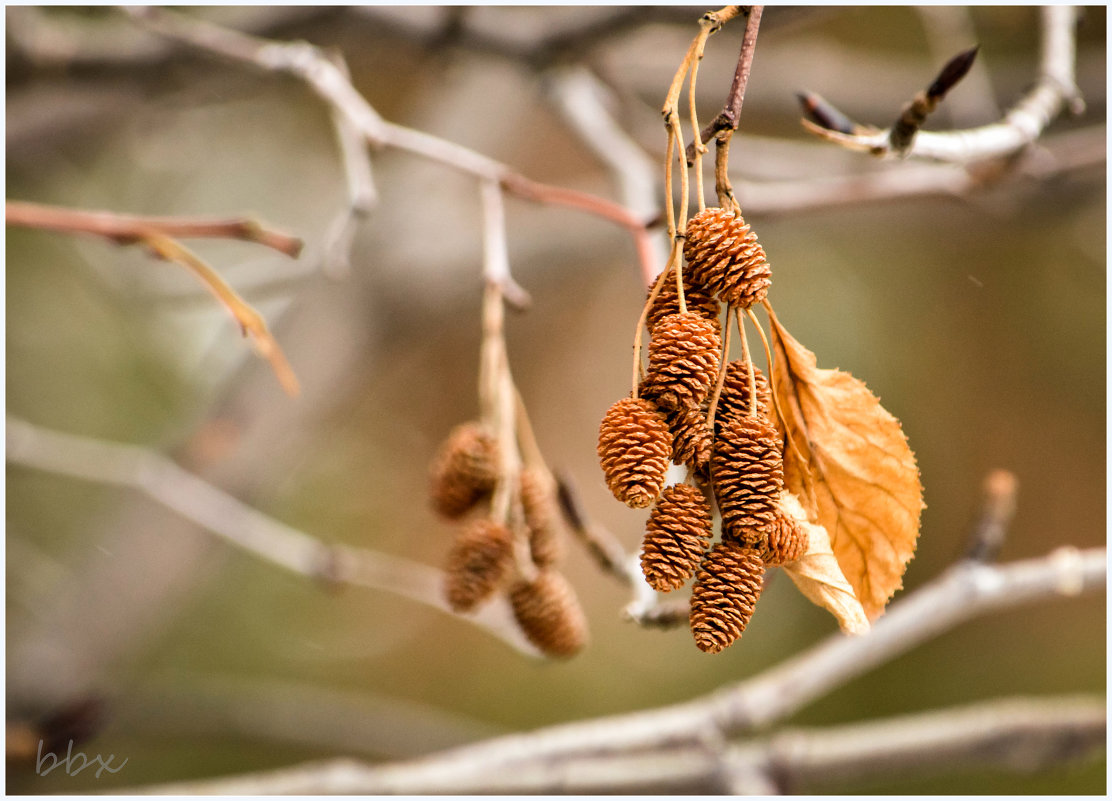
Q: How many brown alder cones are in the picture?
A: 14